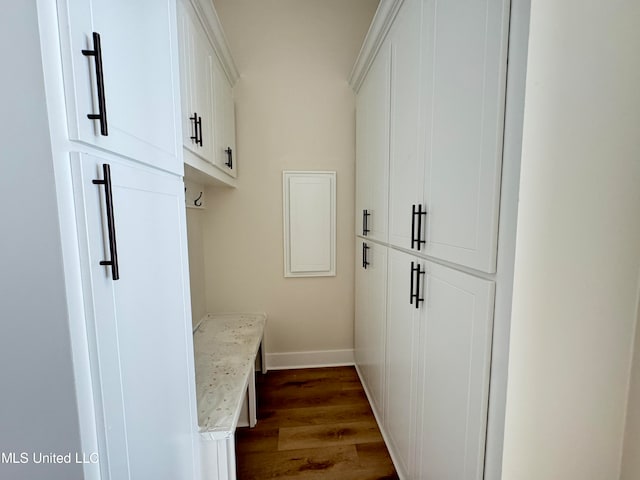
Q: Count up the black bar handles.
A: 14